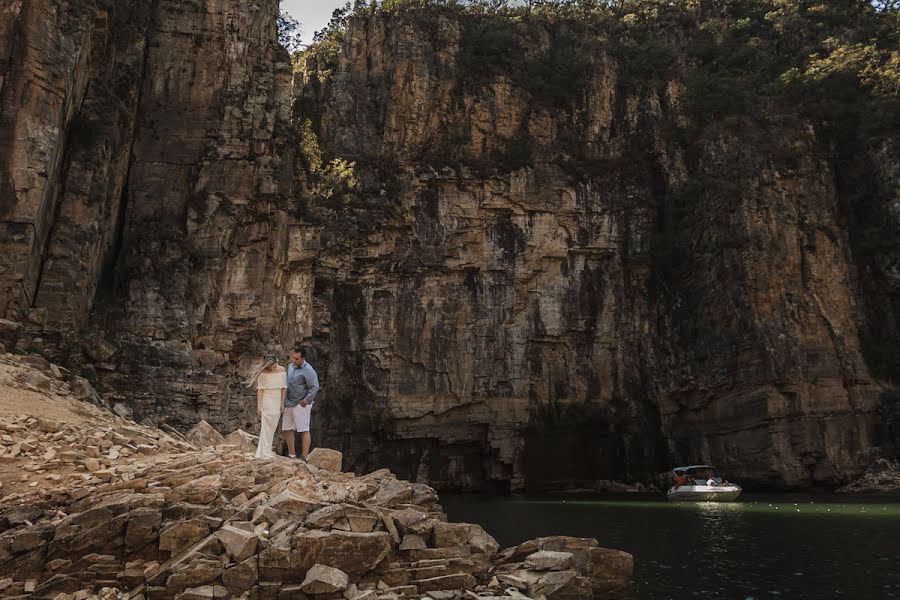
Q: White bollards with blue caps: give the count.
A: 0